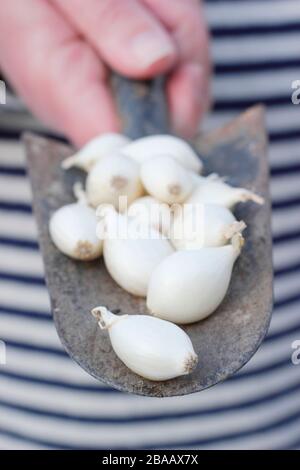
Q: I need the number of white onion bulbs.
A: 11